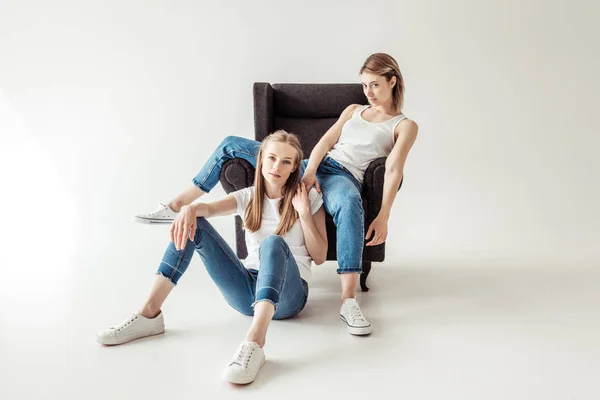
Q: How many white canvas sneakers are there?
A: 4